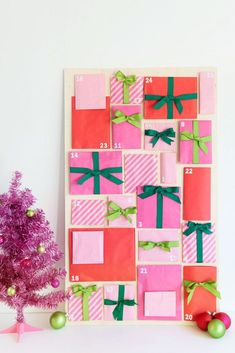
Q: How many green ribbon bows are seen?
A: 13